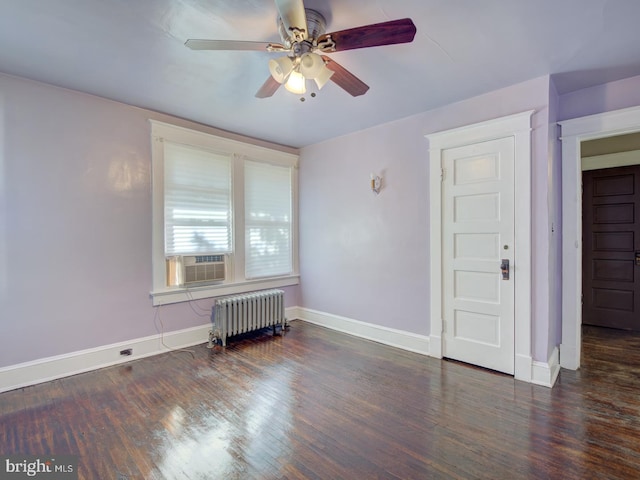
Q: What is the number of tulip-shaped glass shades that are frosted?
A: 4